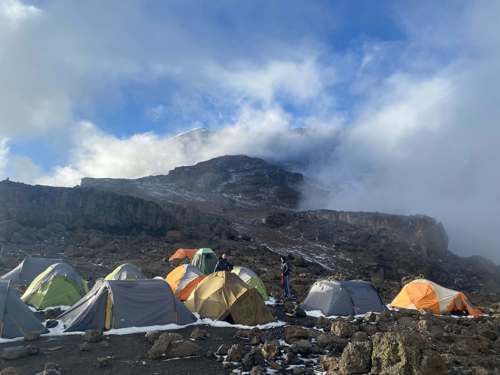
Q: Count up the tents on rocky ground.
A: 12